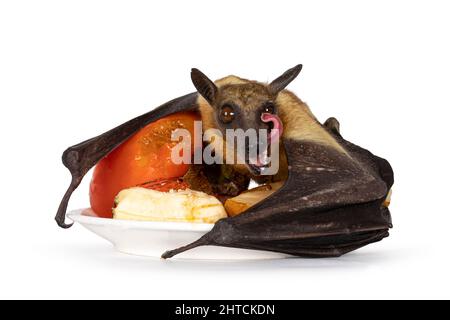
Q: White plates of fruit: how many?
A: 1